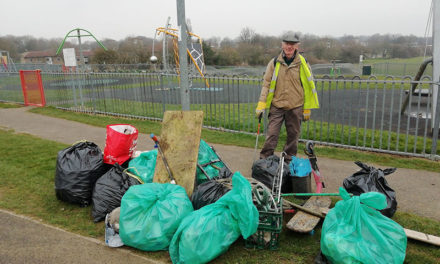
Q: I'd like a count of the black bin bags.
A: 5